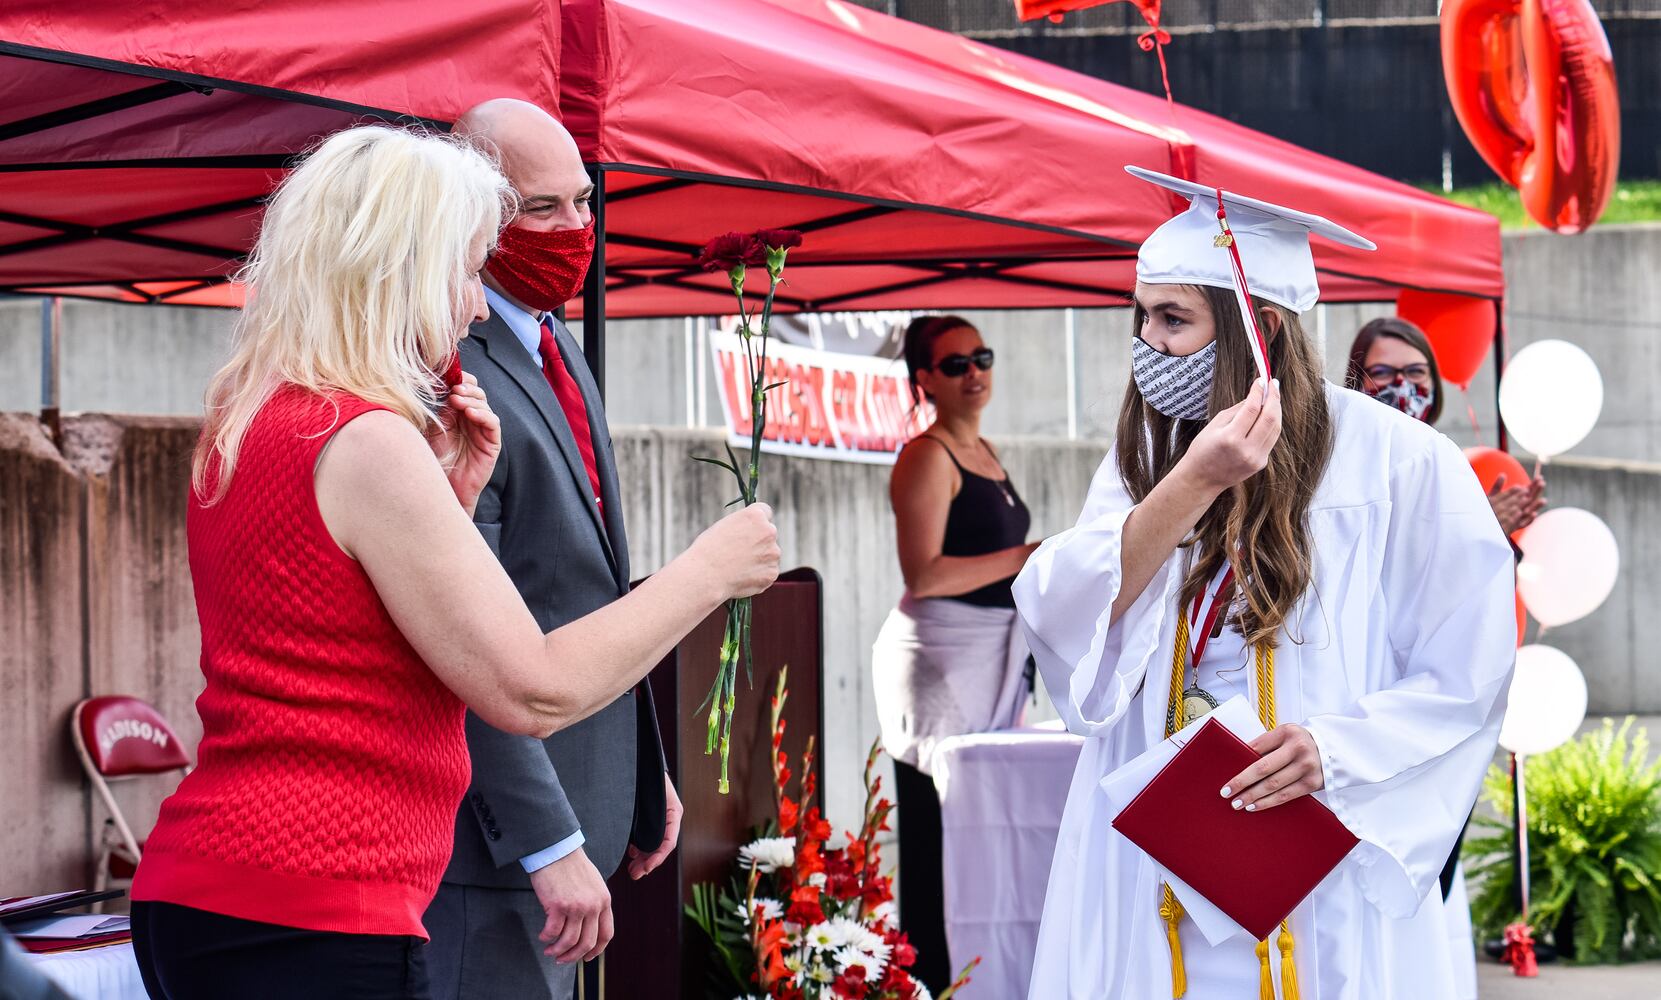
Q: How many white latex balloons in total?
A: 3